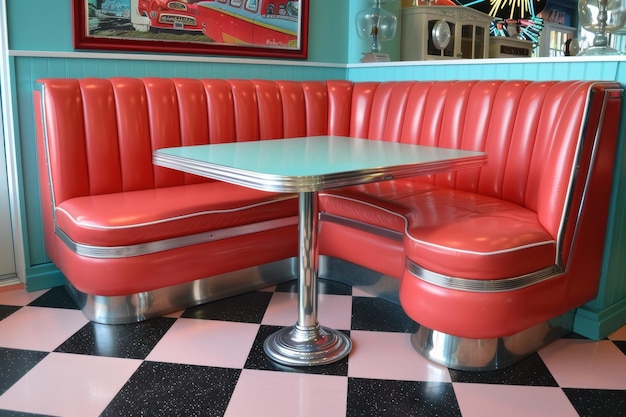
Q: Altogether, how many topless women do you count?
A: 0